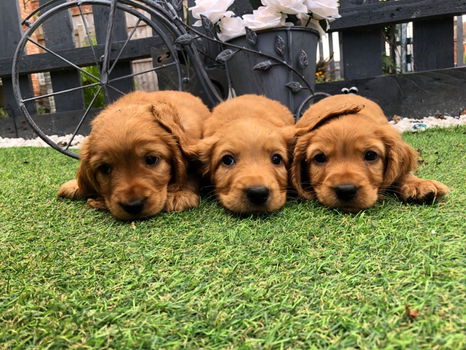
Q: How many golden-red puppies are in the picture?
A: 3